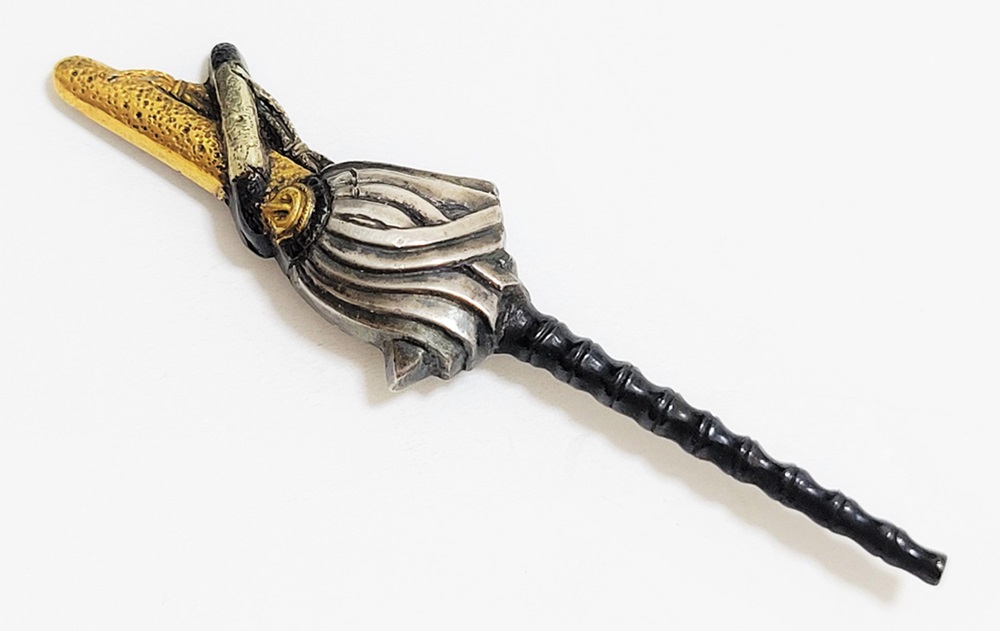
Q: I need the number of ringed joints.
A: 9